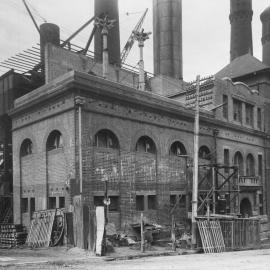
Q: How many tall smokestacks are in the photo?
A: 4